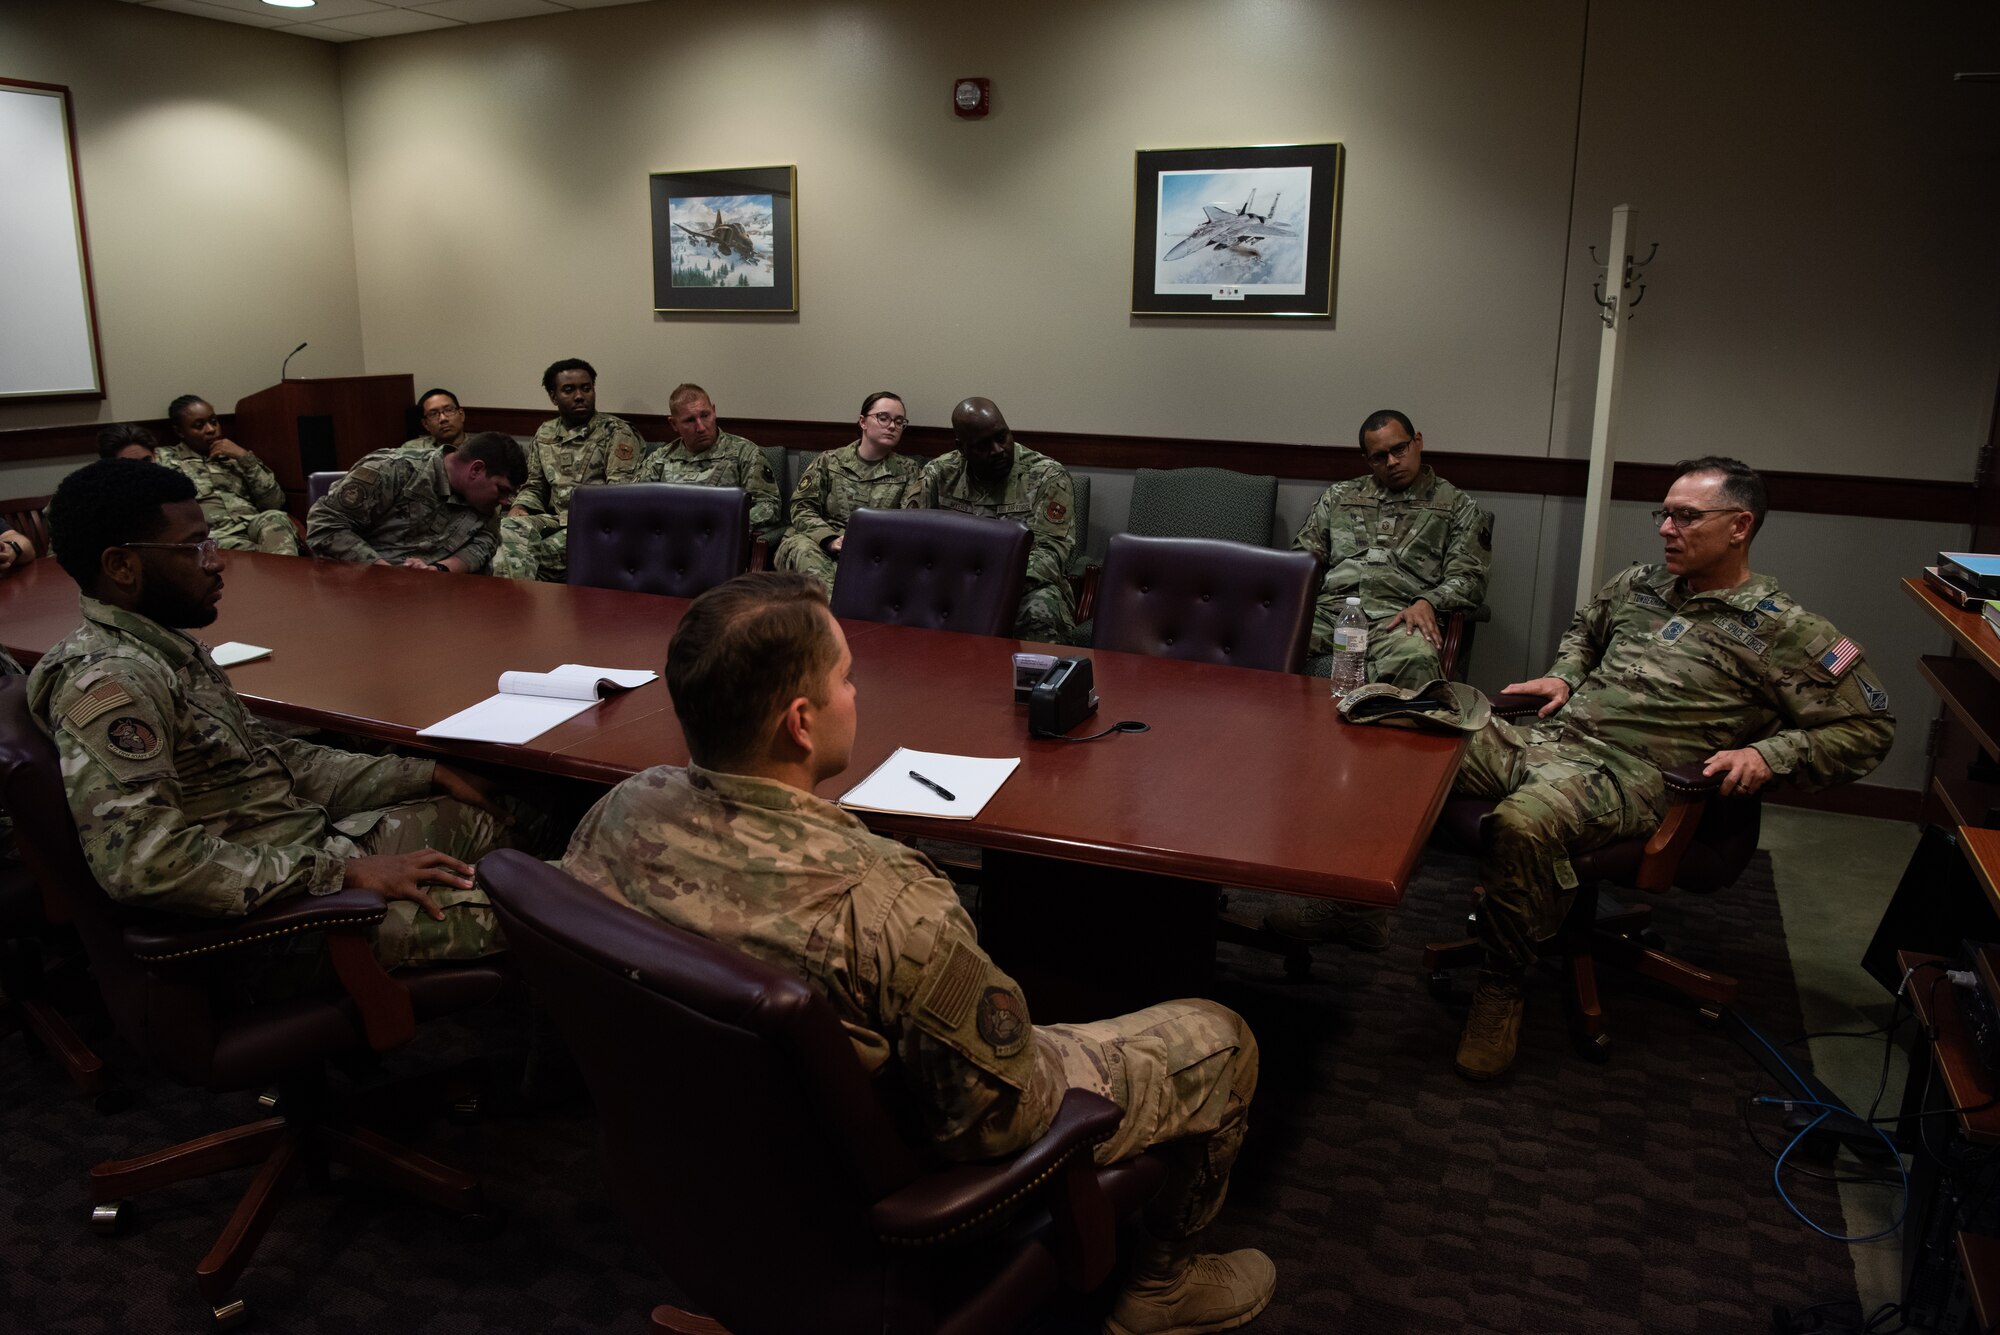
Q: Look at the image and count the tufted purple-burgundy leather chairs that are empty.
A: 3